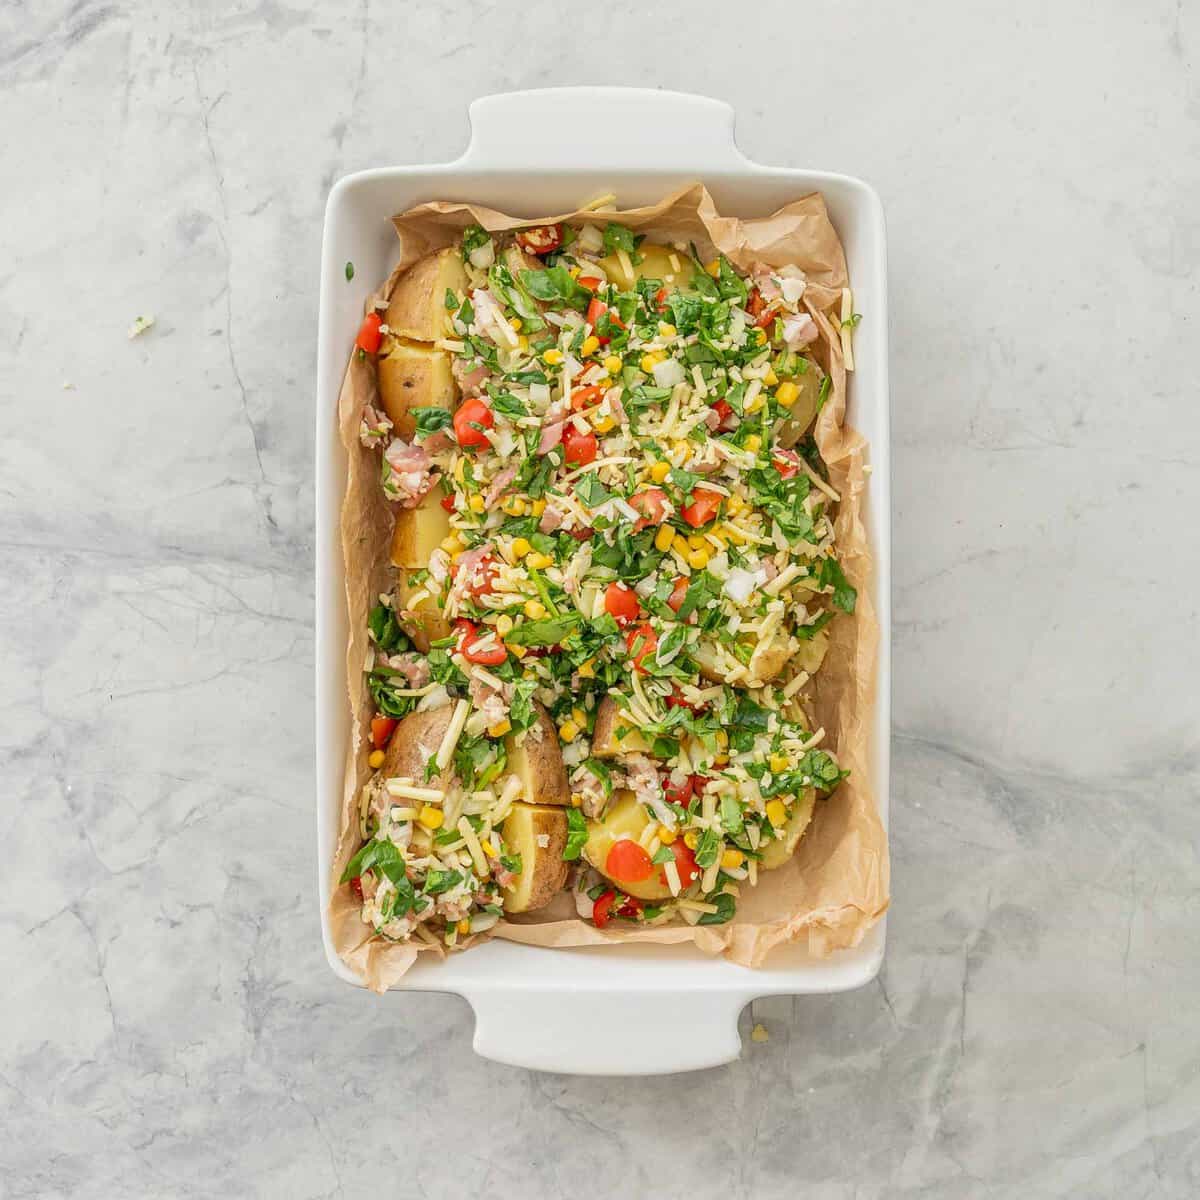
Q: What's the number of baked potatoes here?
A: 6